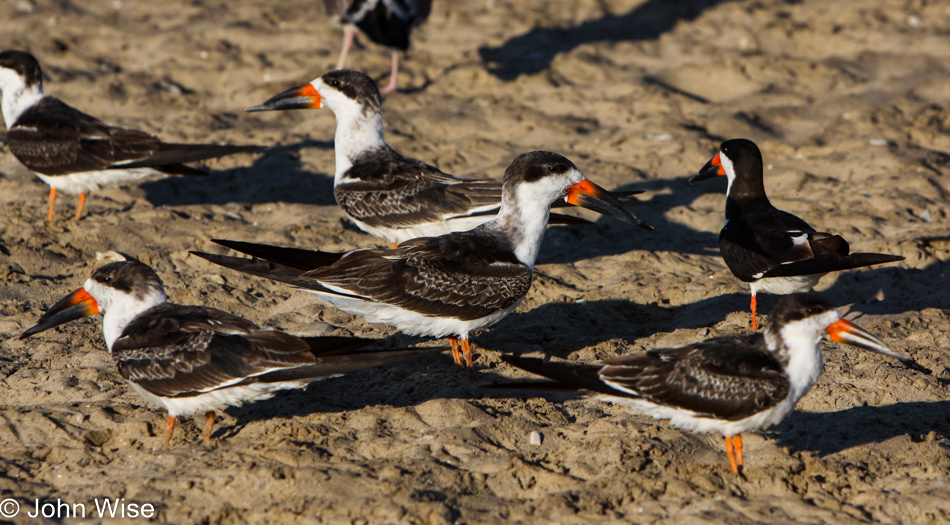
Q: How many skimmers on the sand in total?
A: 6